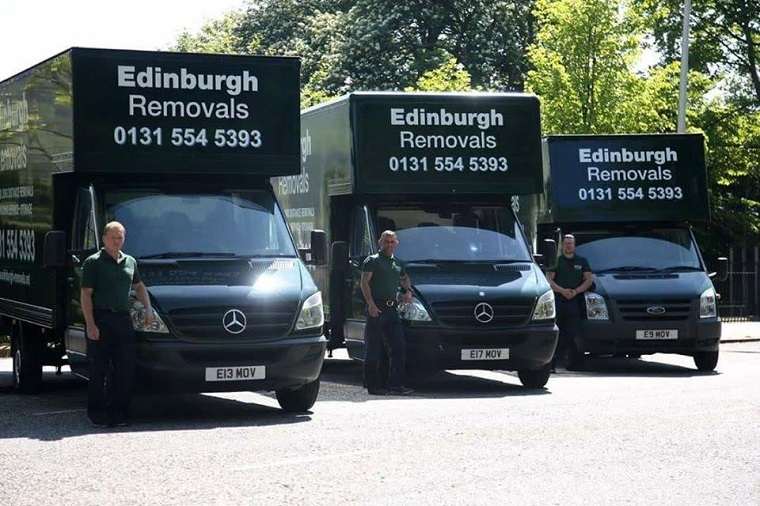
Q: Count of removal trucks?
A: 3